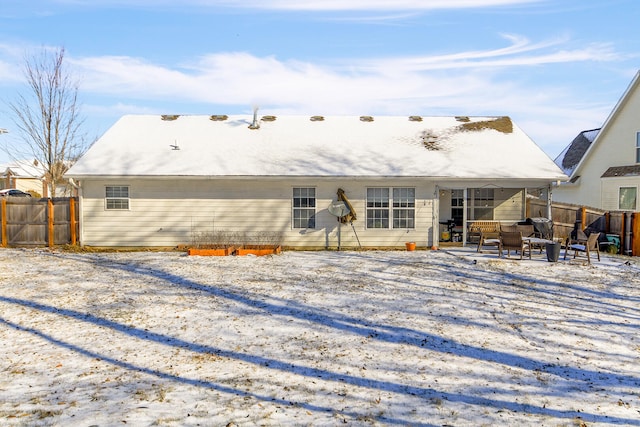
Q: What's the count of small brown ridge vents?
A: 7